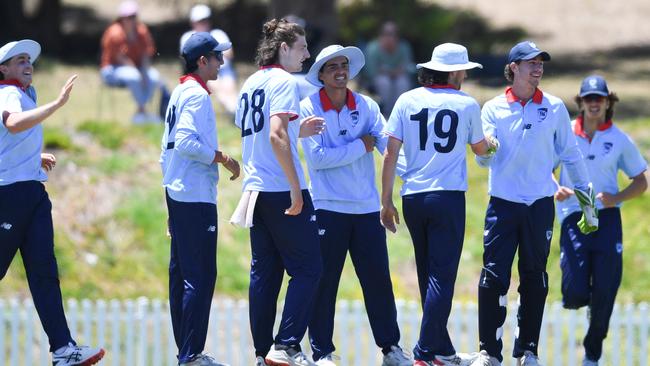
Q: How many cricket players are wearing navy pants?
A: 7